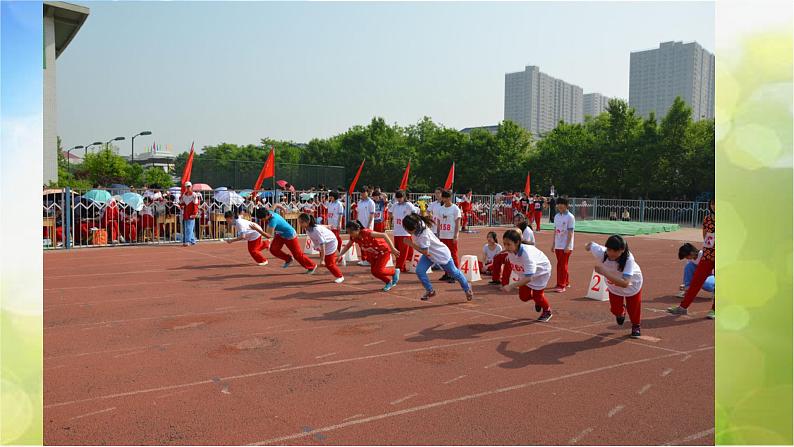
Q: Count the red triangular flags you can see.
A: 6